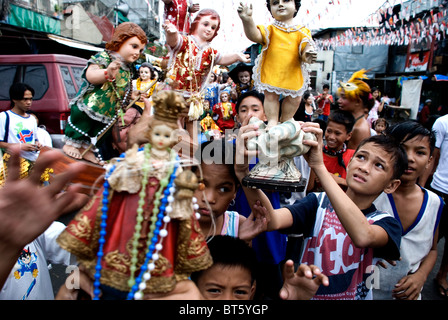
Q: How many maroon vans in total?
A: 1